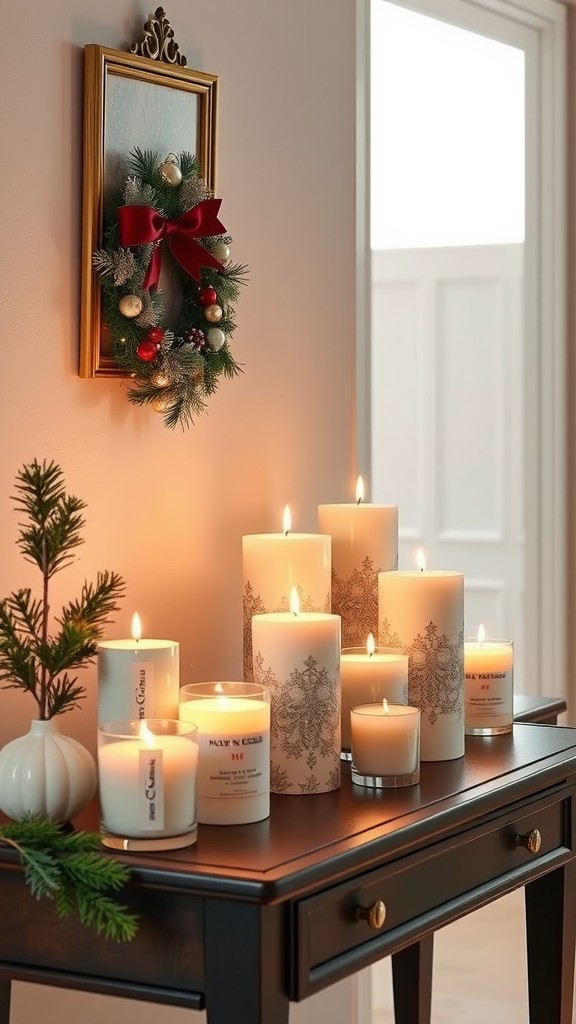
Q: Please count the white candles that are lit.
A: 10